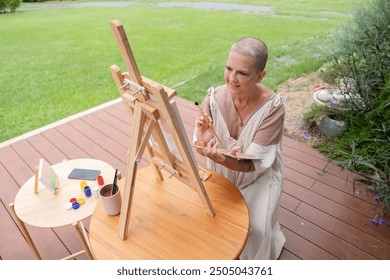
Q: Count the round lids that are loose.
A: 4